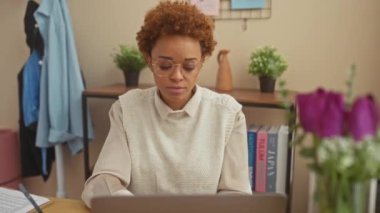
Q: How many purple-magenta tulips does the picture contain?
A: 3